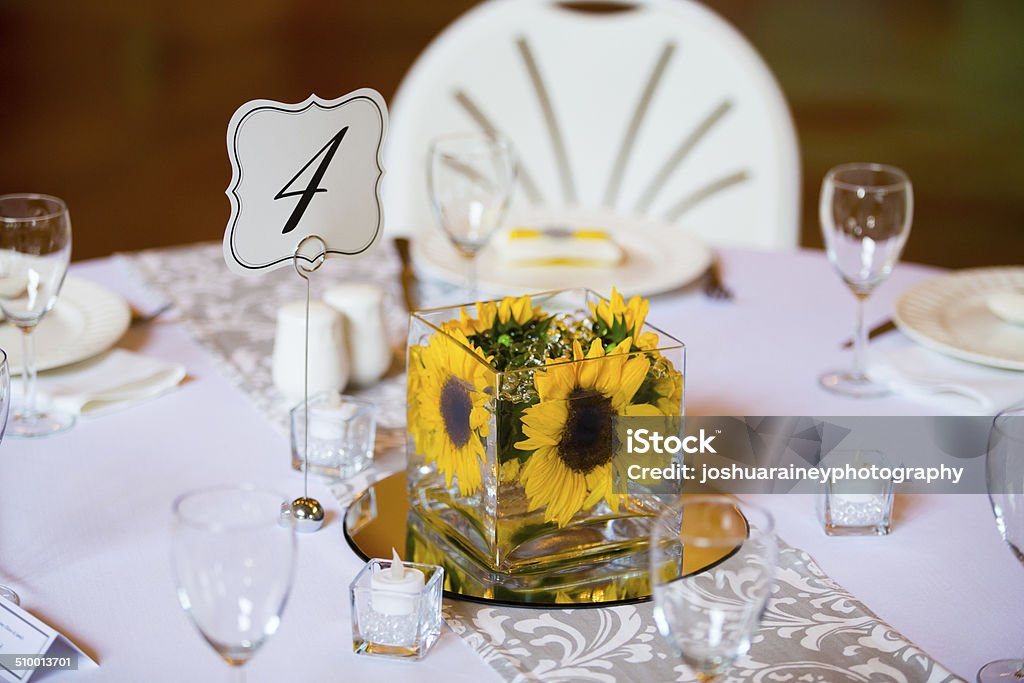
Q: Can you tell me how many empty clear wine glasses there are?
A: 7